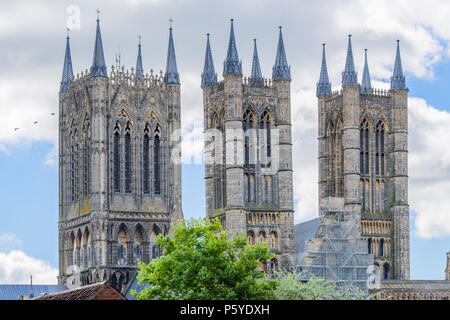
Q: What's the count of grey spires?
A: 12